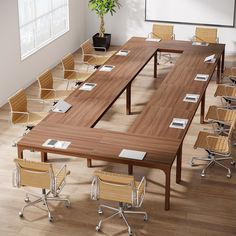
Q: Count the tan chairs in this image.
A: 12